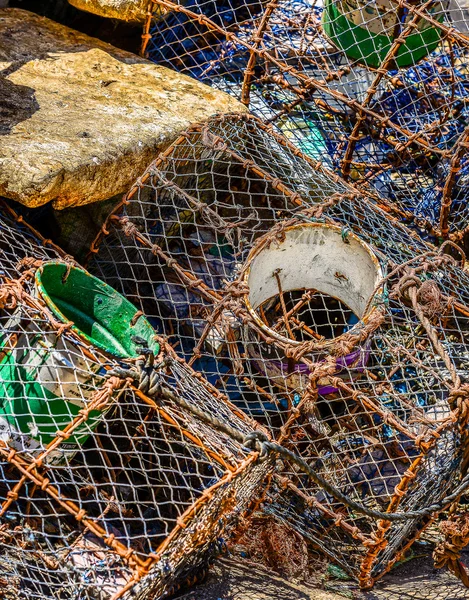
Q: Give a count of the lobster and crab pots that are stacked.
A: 3